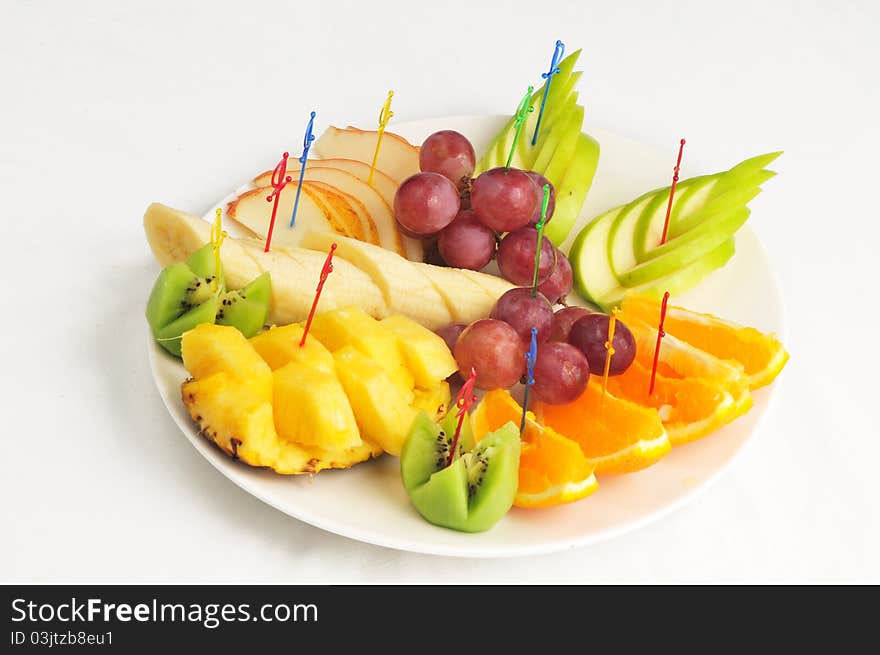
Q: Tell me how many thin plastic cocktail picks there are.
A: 13